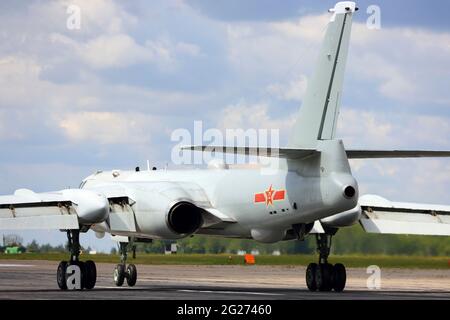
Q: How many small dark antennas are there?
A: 2